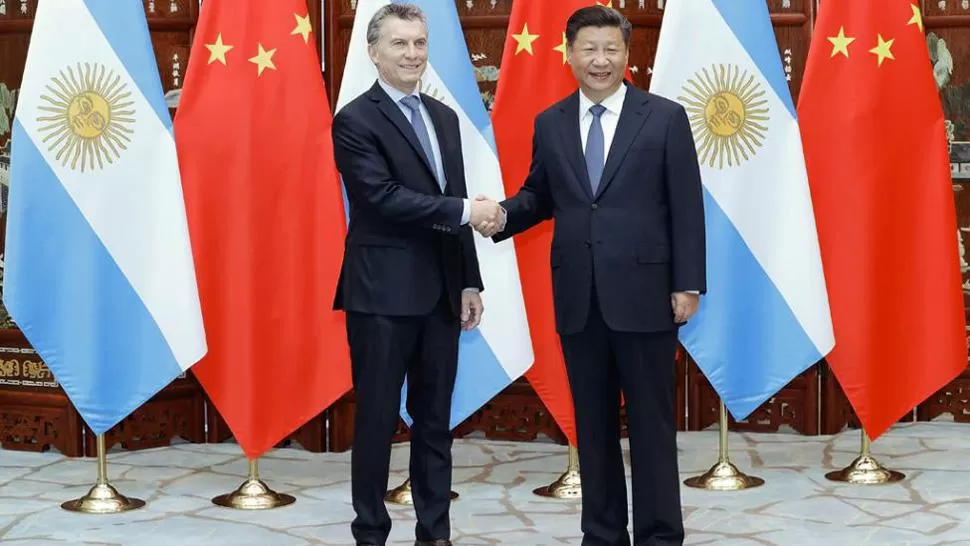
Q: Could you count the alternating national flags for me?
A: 6